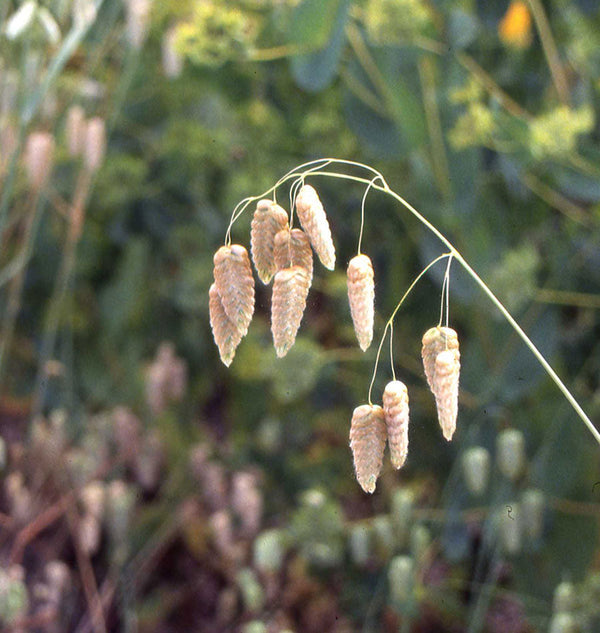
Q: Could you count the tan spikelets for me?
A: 11